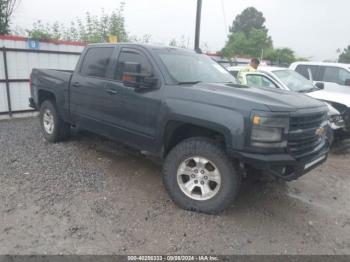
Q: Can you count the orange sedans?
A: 0